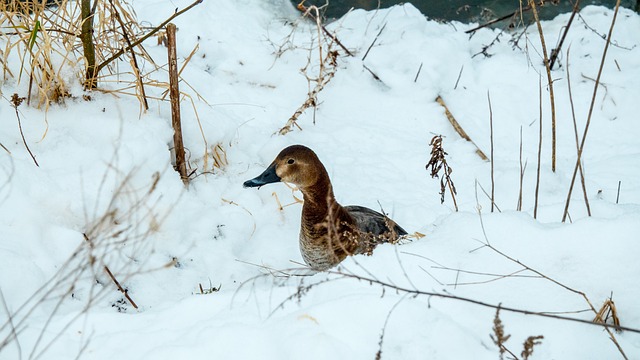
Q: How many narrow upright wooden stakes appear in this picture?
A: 1